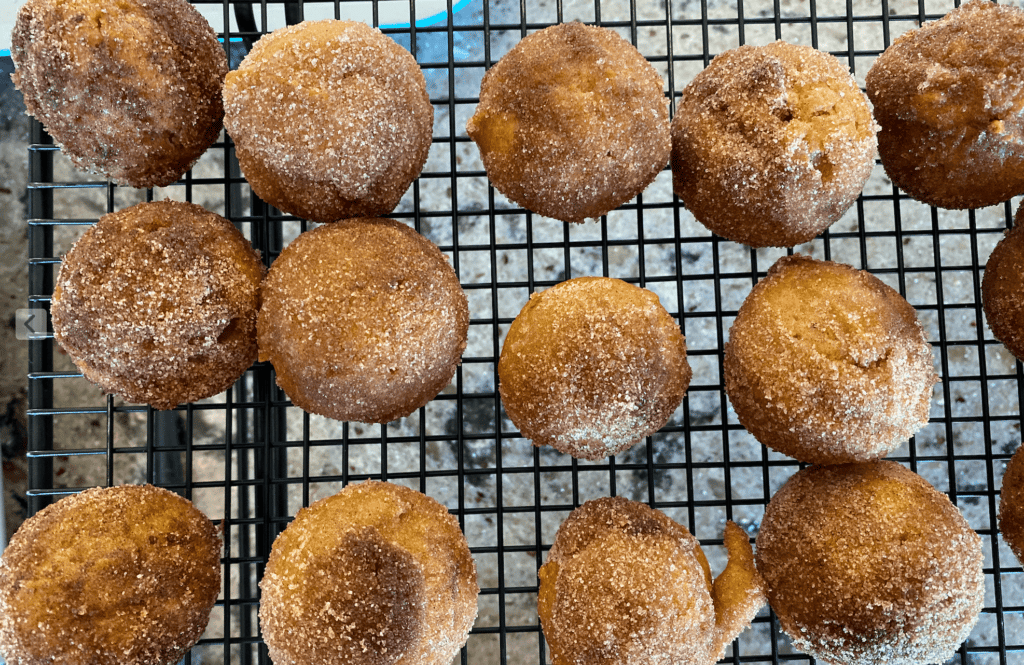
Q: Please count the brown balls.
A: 15